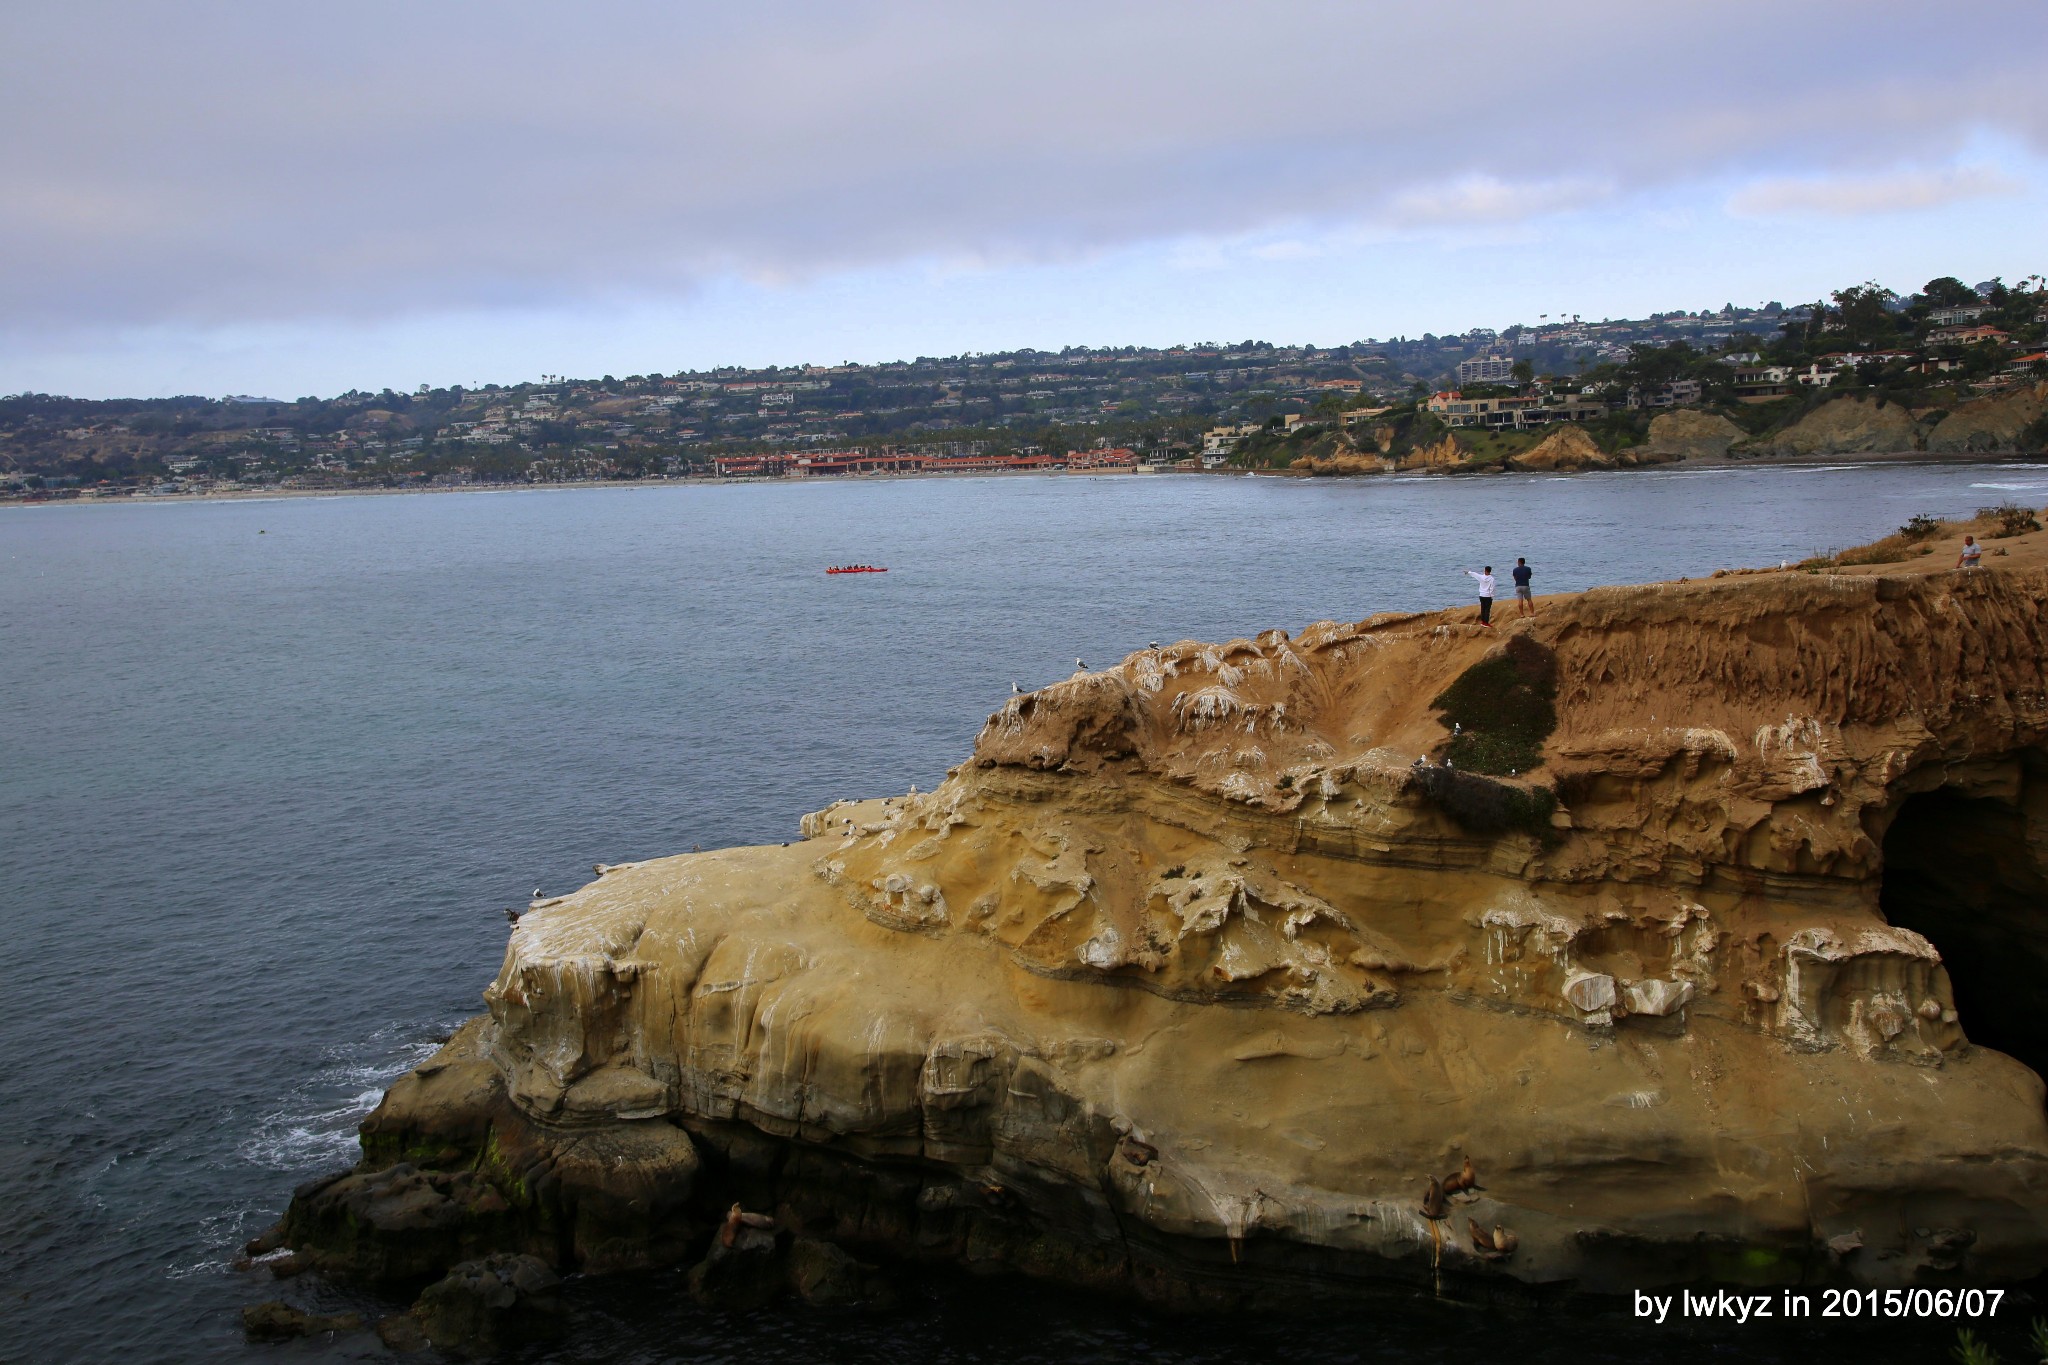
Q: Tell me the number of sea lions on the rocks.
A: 6